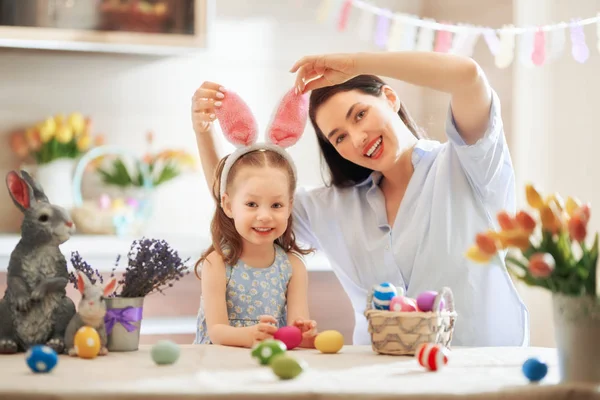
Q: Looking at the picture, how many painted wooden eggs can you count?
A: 12